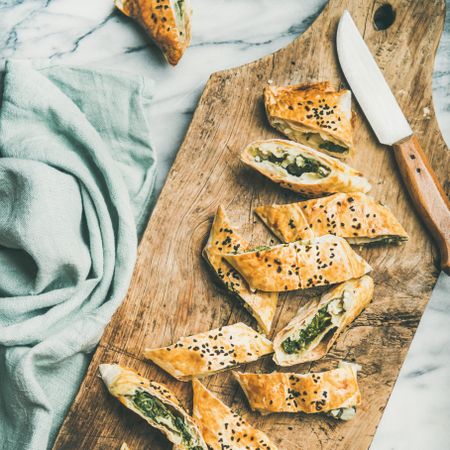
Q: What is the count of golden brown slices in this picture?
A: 11